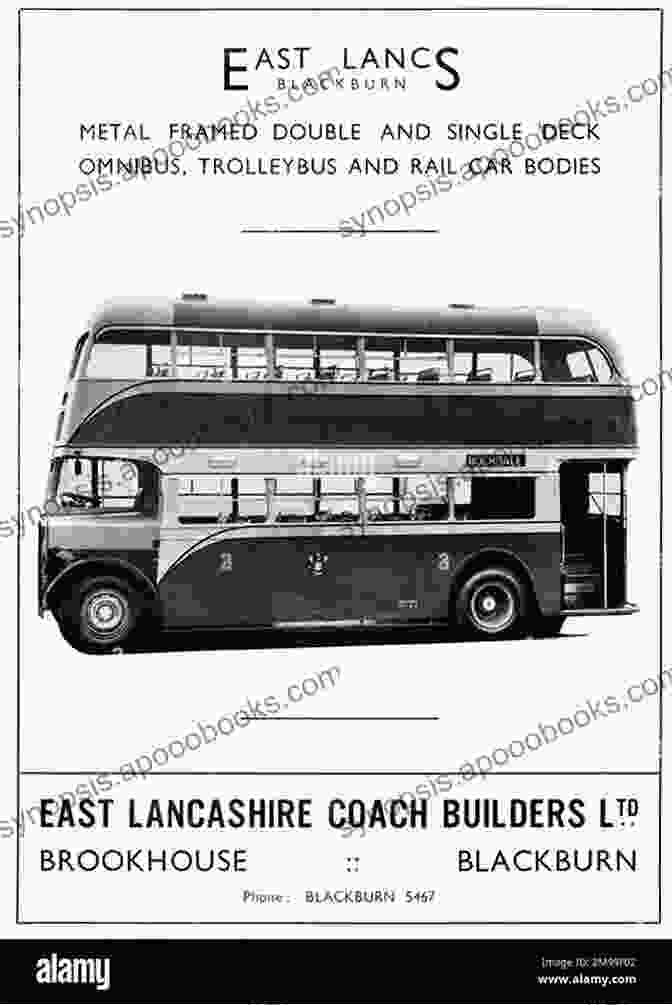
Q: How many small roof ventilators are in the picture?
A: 3